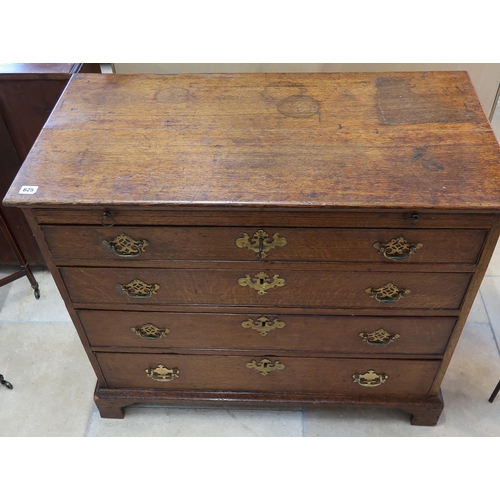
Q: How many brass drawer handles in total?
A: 8